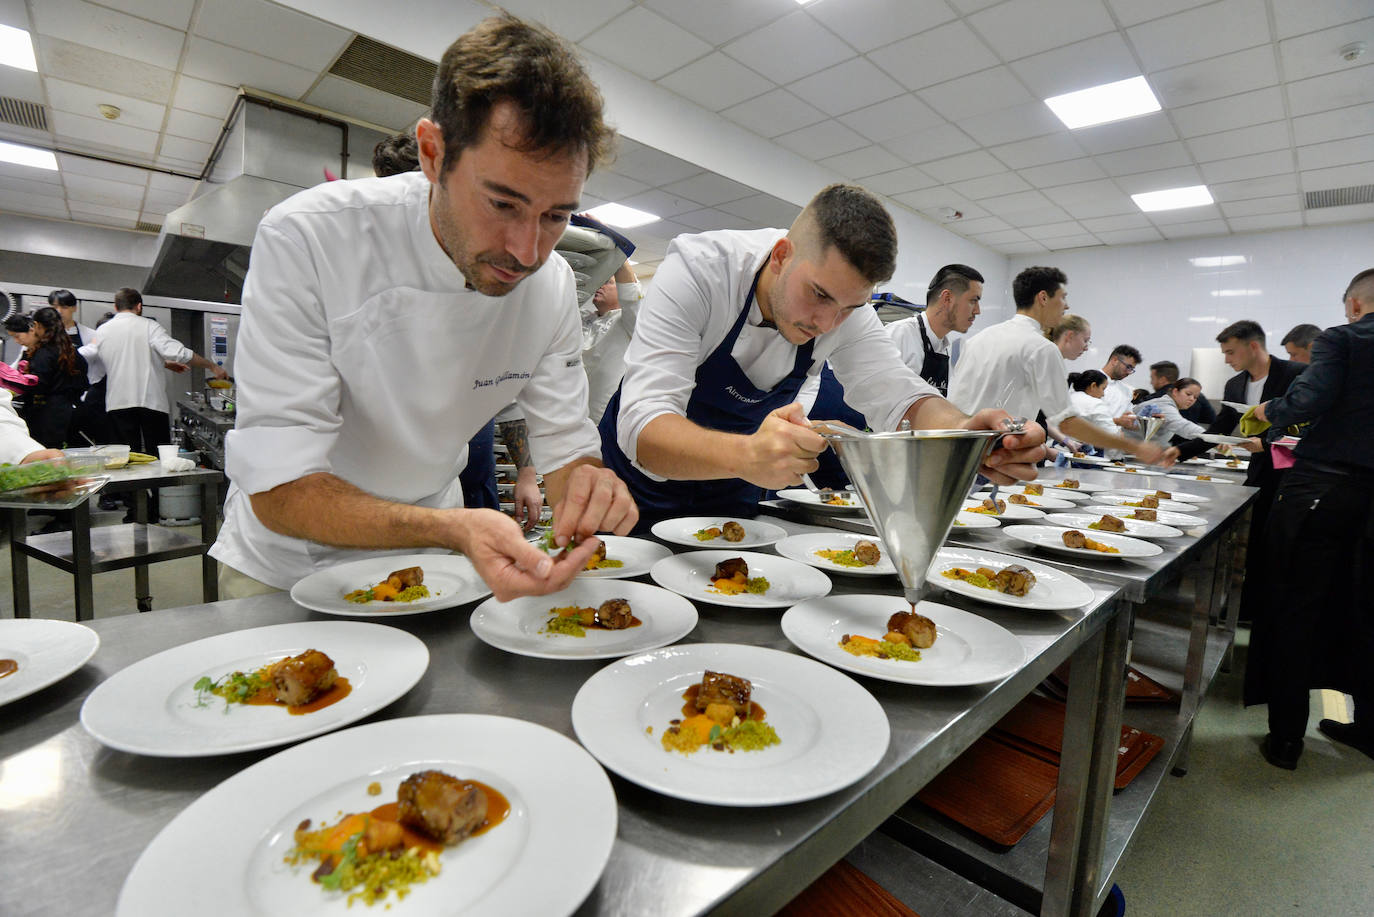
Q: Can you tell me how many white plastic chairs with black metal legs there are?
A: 0